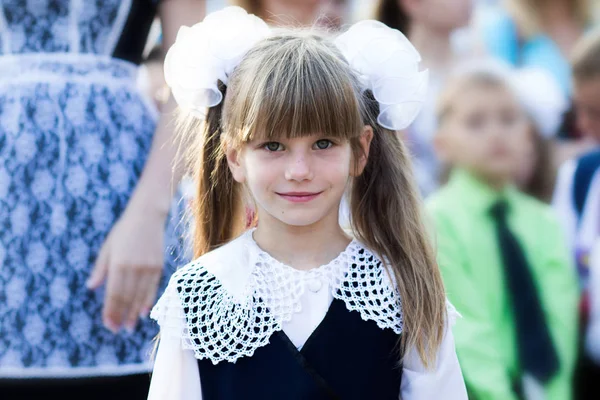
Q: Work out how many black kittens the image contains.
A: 0